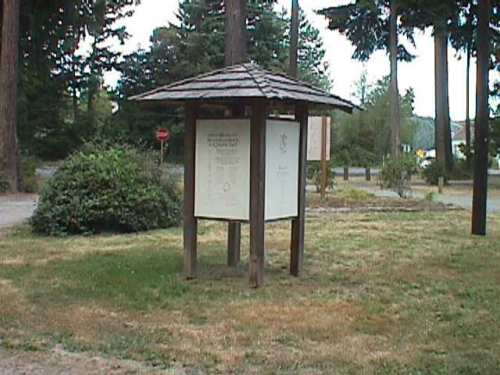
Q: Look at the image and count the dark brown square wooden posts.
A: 4